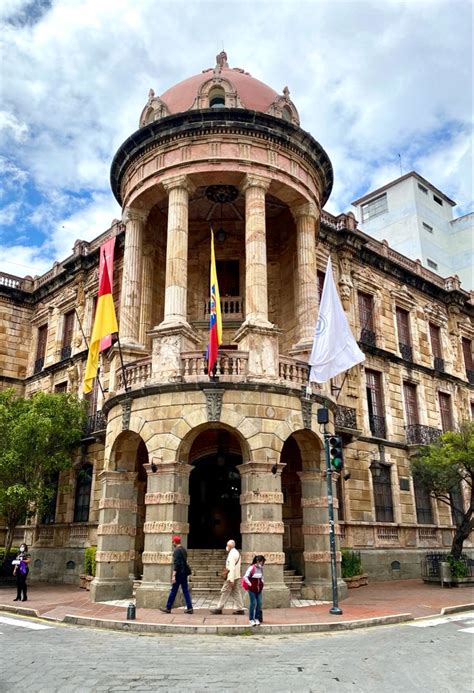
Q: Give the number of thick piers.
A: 4